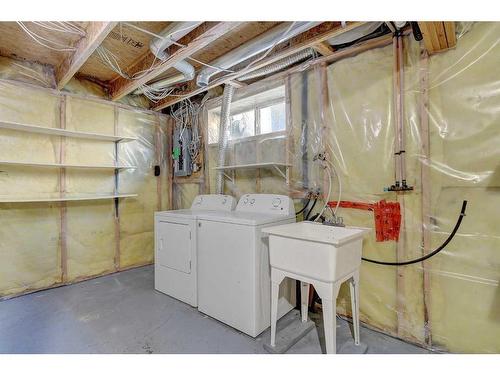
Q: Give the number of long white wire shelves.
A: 3